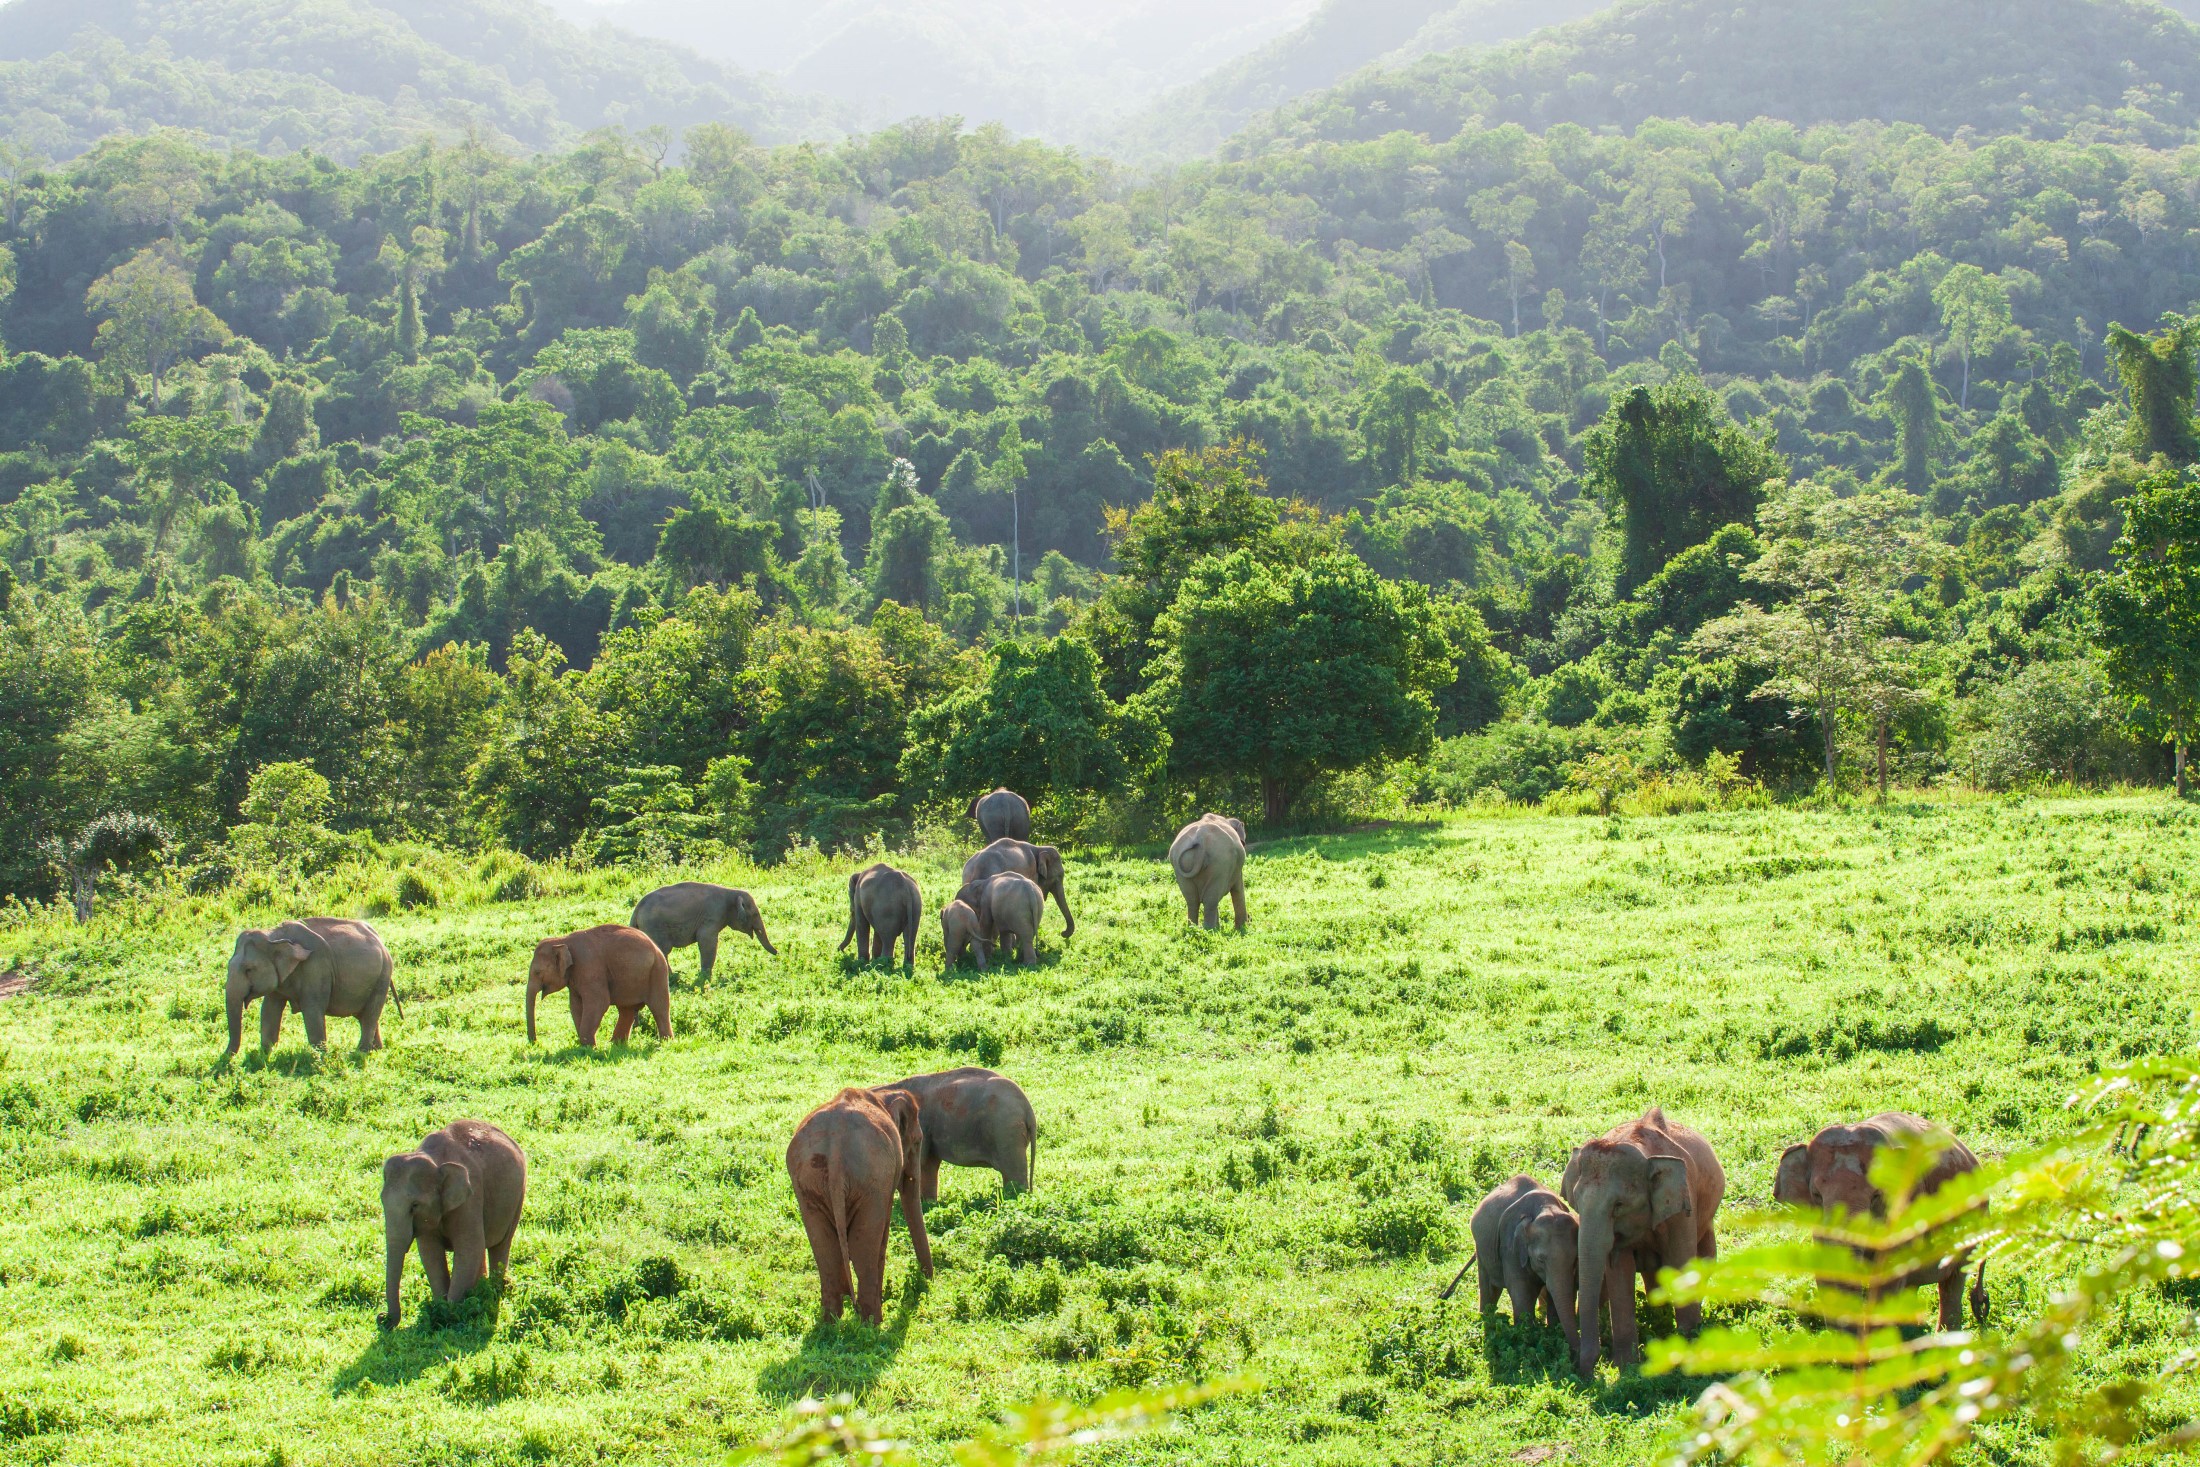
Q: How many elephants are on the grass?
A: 15